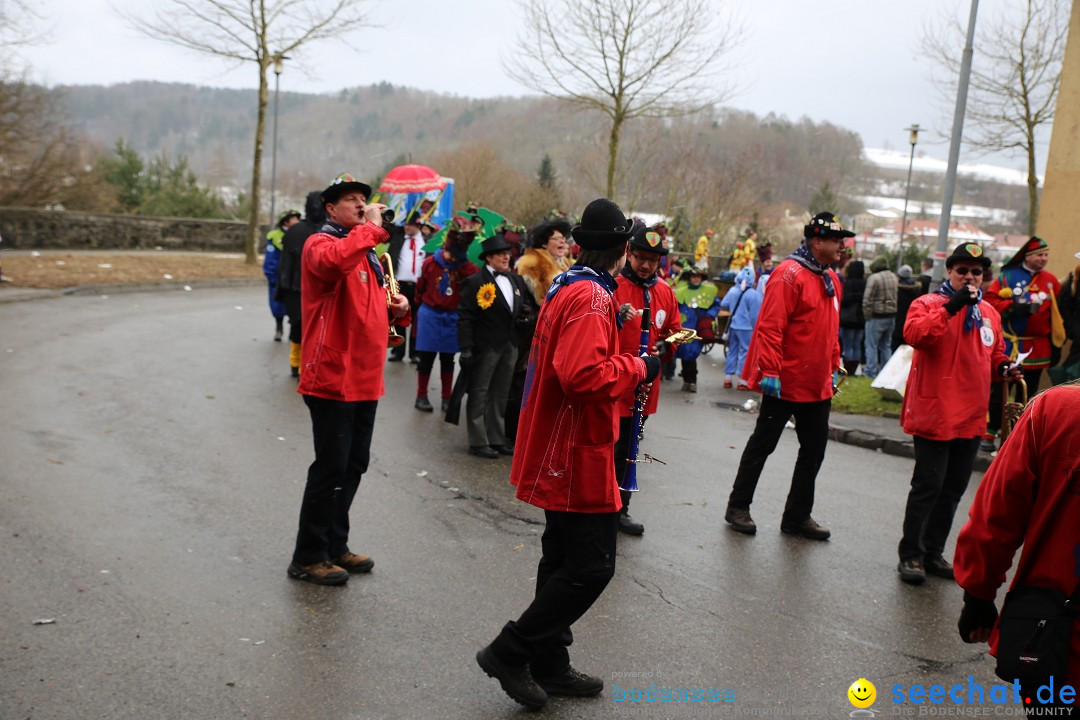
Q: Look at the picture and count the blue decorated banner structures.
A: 1